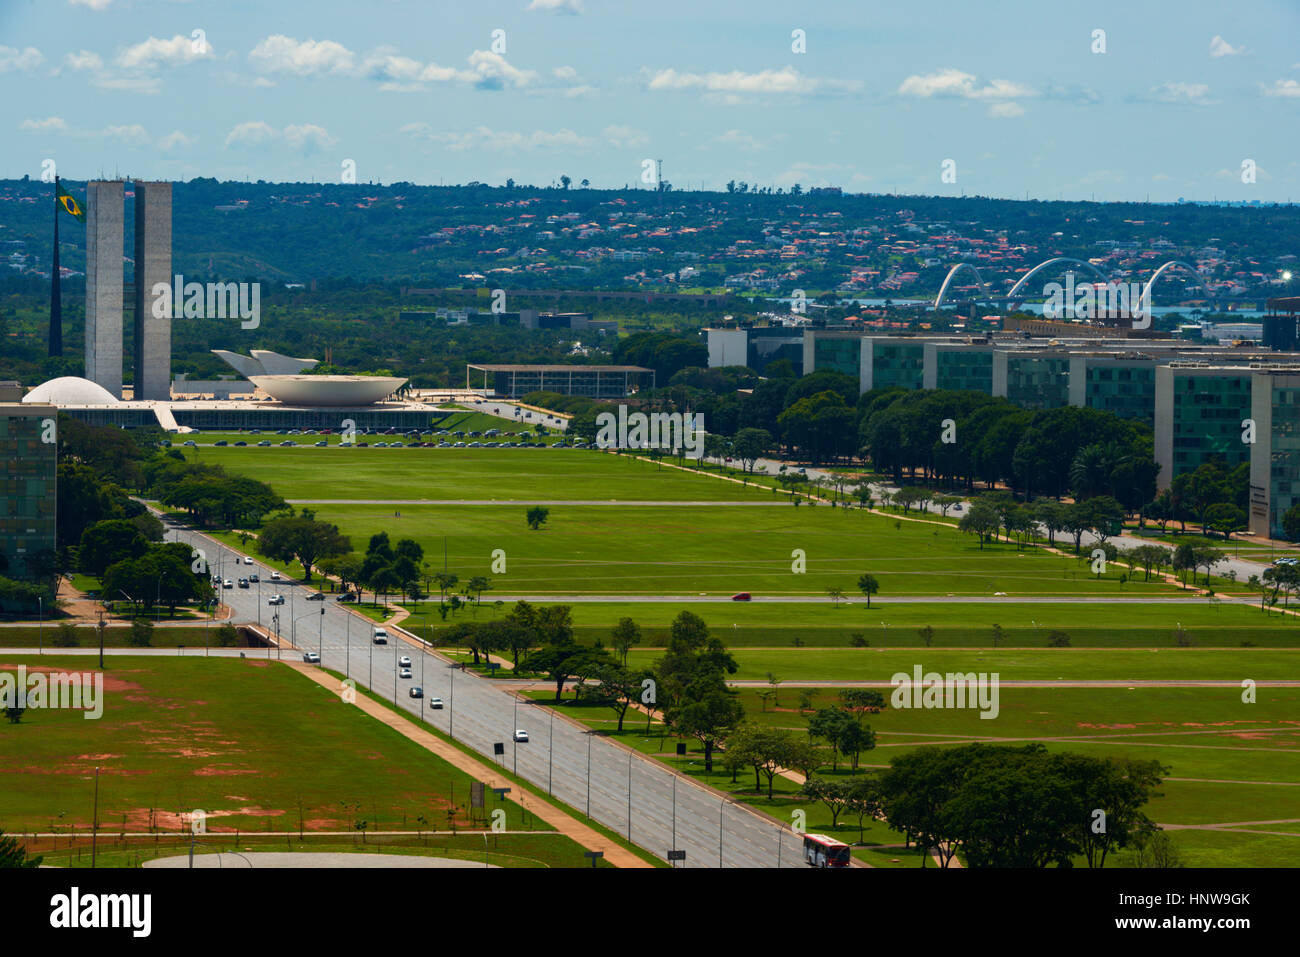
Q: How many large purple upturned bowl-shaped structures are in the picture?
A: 0